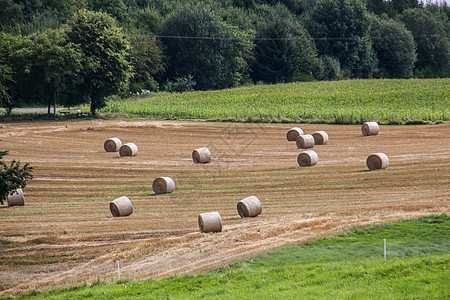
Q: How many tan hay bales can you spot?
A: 14